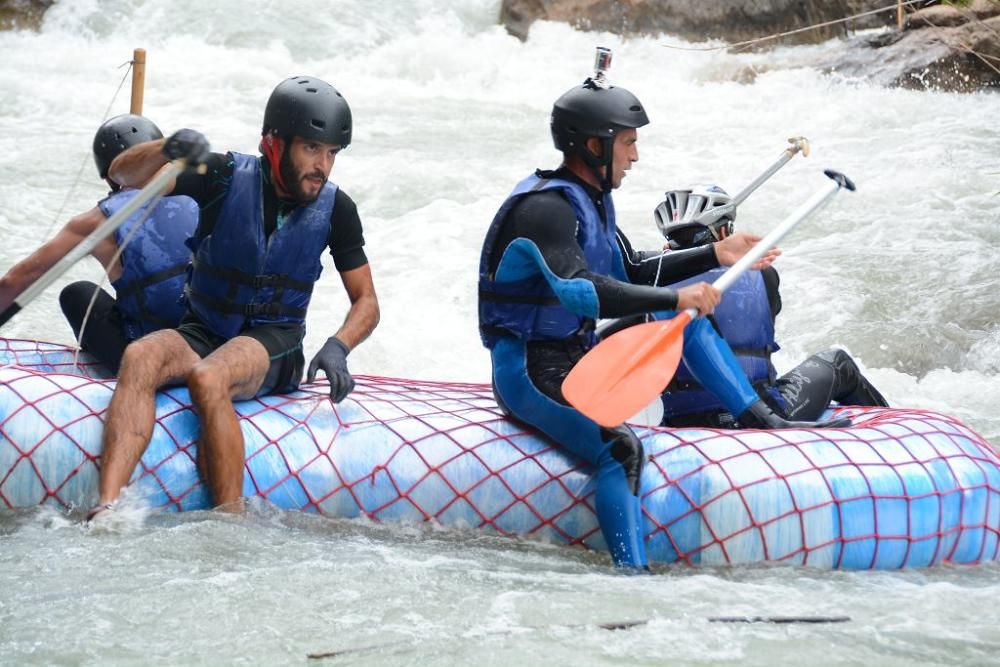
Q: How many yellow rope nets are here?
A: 0